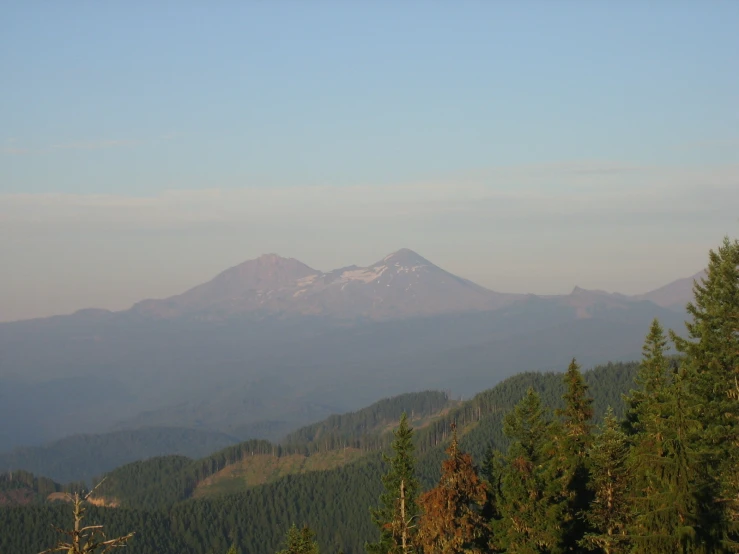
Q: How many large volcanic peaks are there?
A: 2